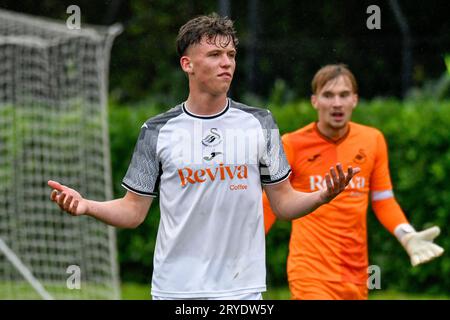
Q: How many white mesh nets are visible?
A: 1